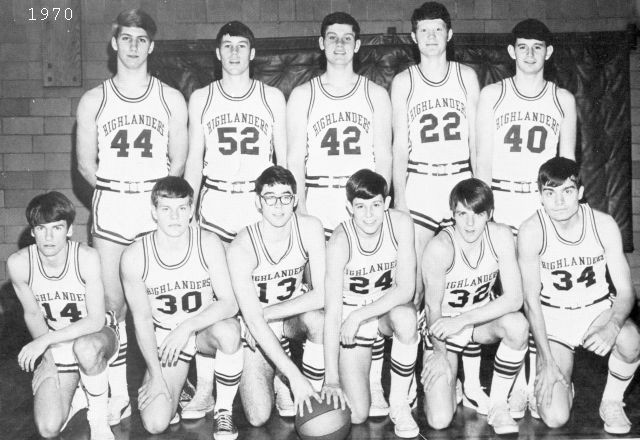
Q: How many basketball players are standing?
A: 5